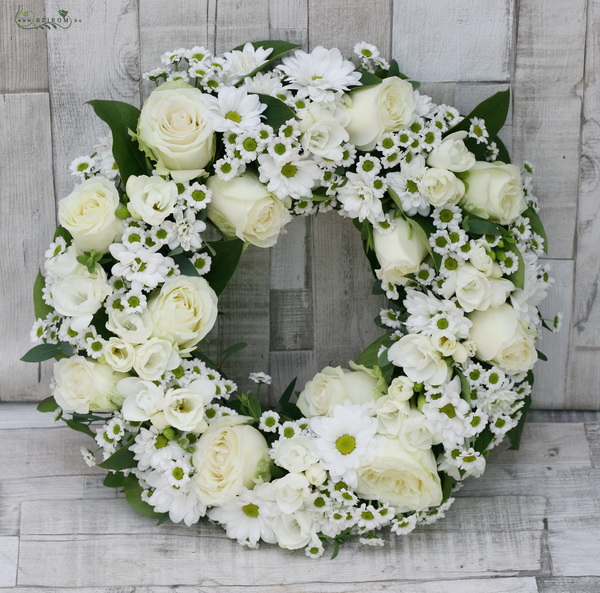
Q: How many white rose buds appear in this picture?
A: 12